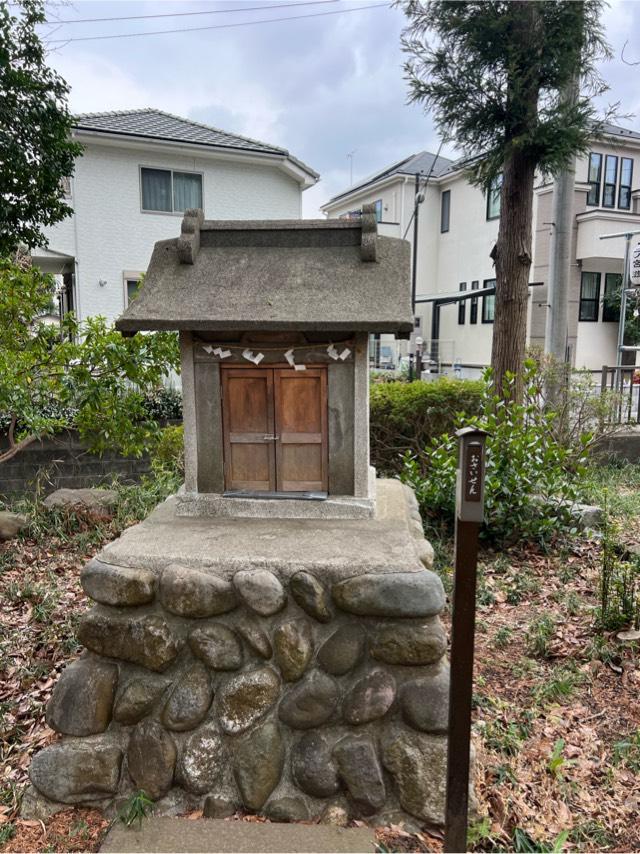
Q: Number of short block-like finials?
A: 2